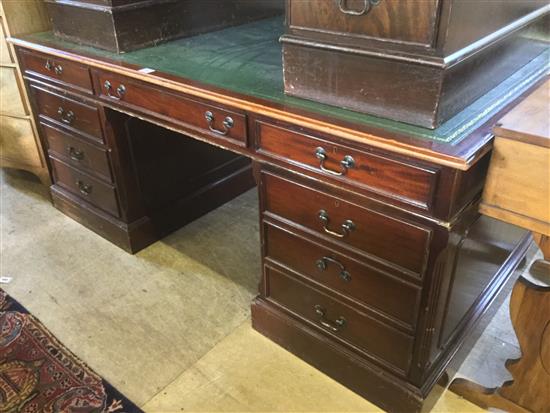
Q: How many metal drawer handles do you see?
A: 11